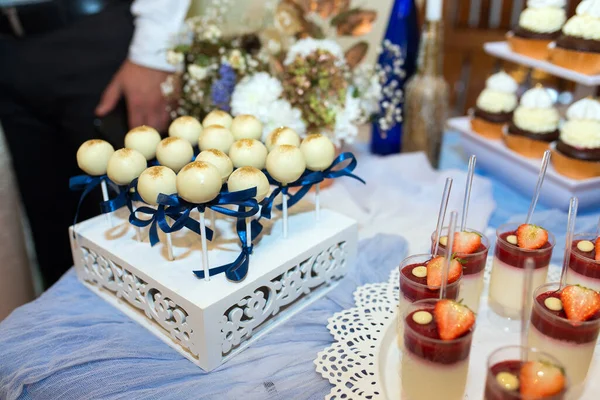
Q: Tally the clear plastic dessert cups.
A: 7